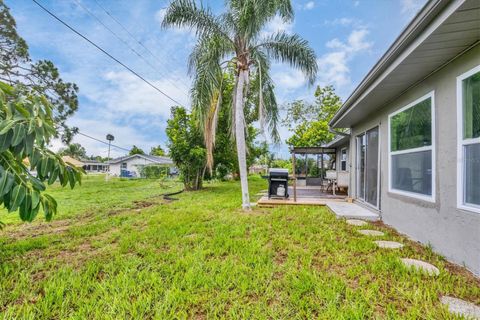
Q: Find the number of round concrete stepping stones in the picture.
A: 5